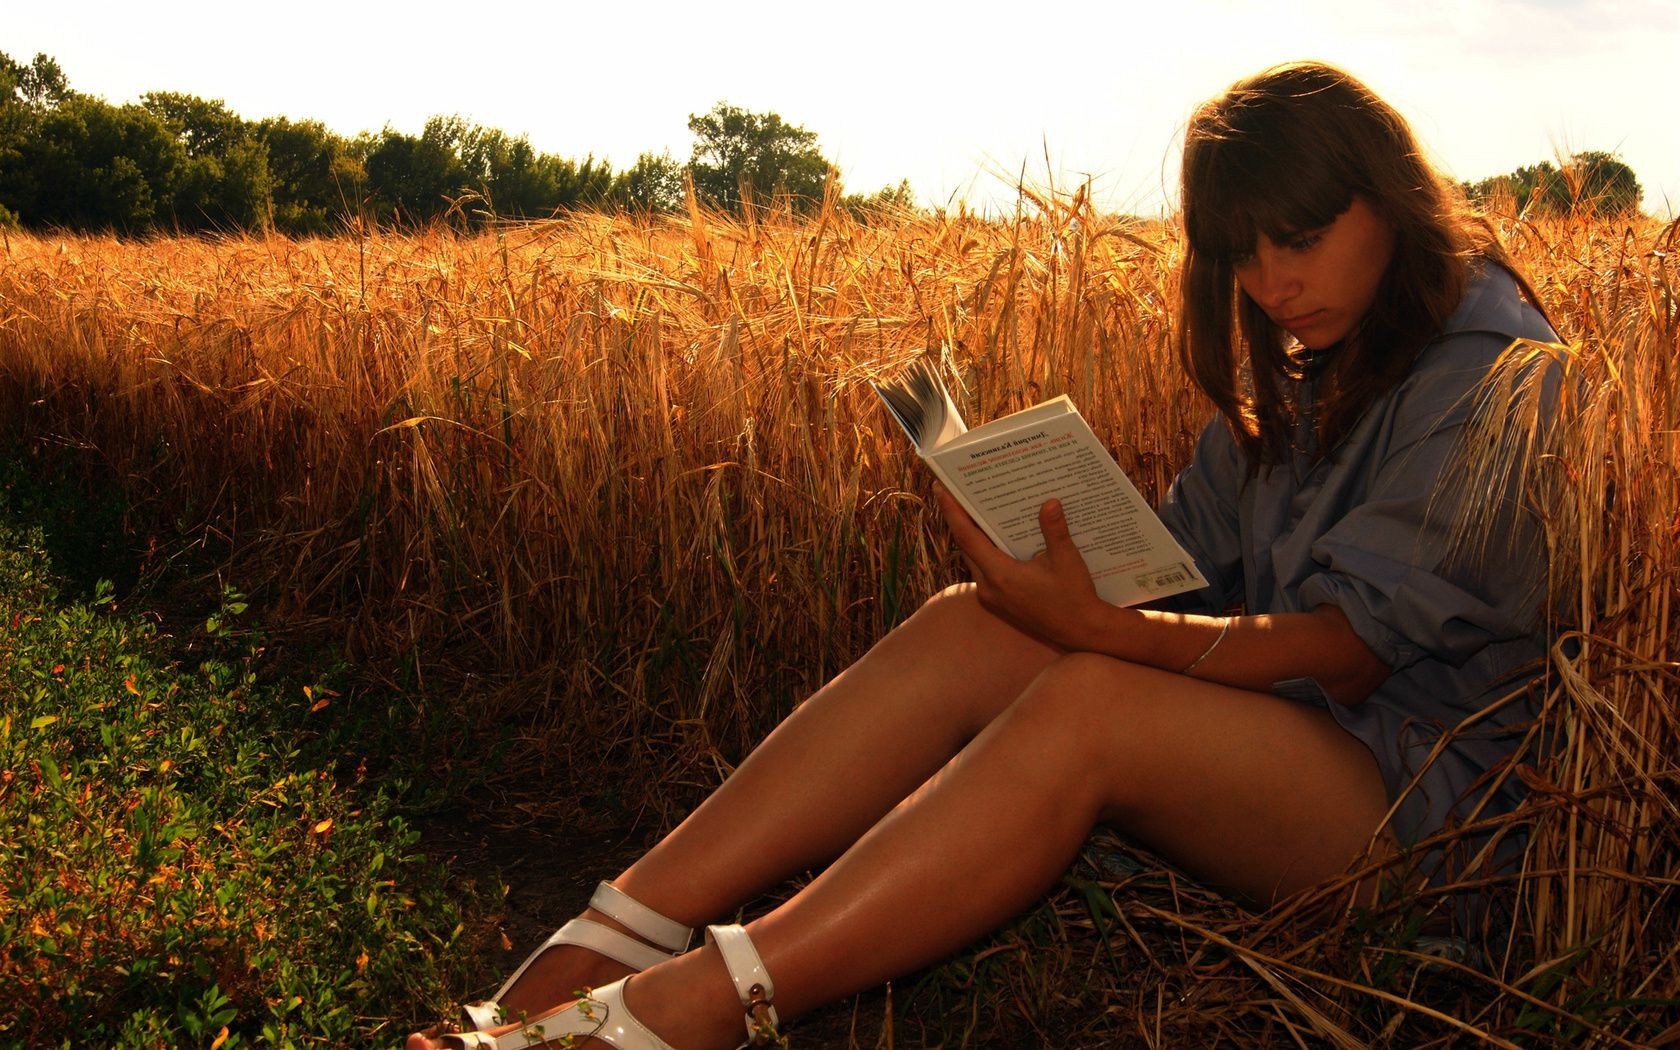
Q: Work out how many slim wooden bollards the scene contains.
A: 0